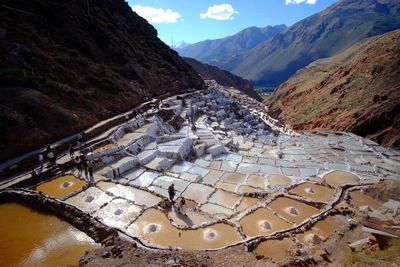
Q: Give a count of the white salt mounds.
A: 8